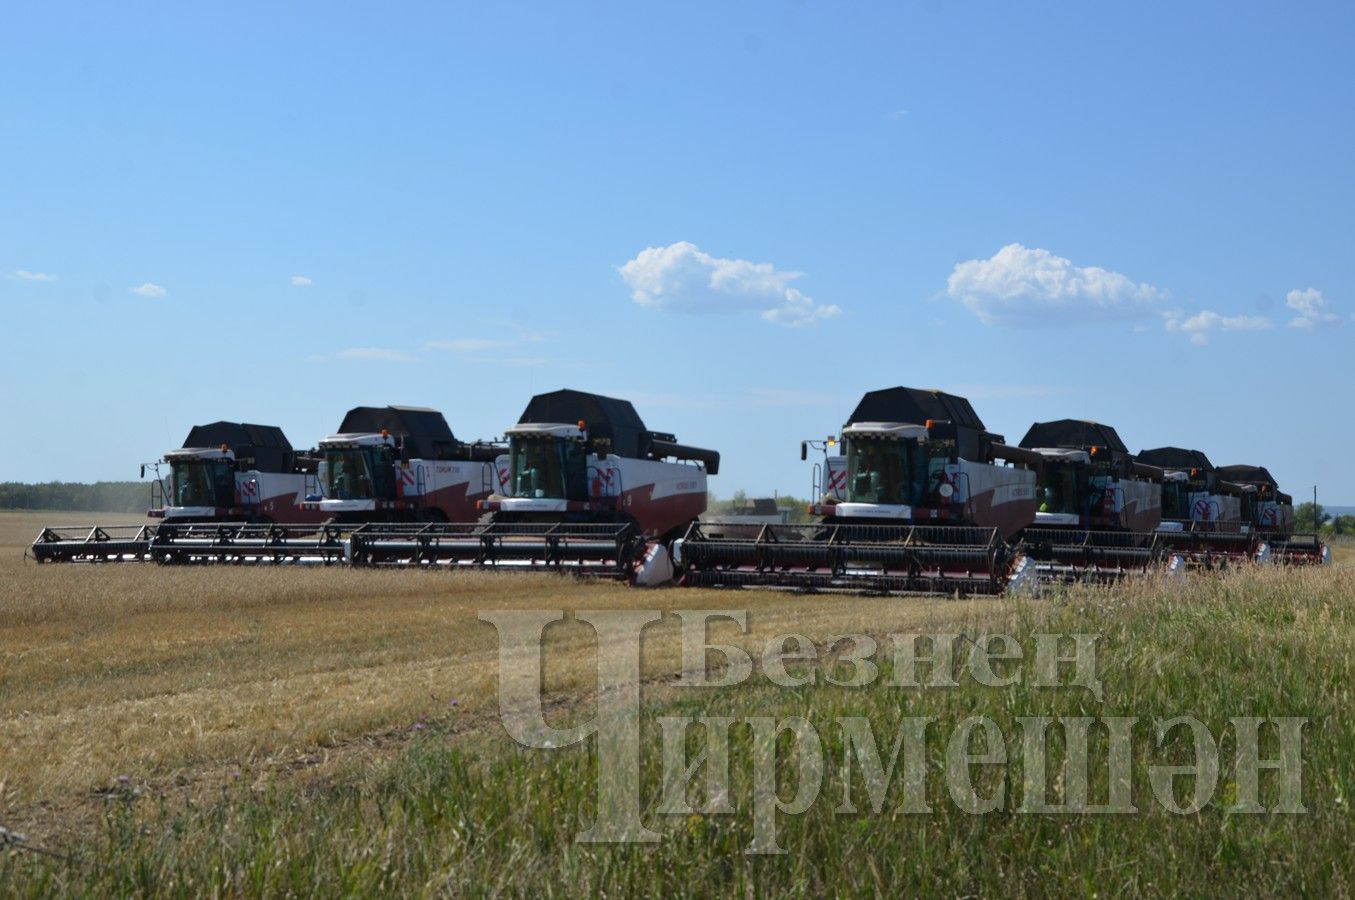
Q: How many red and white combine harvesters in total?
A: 7